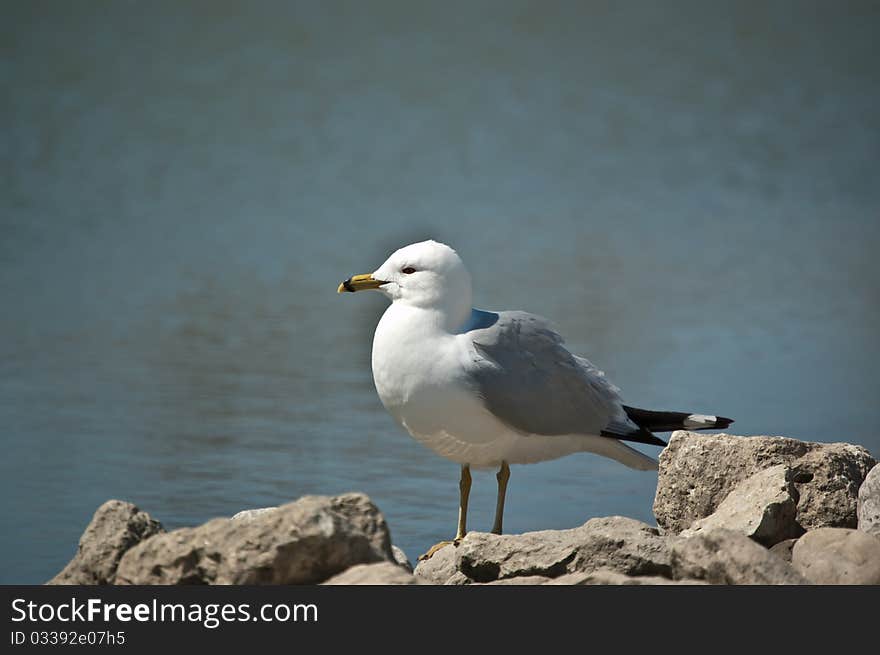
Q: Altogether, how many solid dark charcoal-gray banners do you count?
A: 1